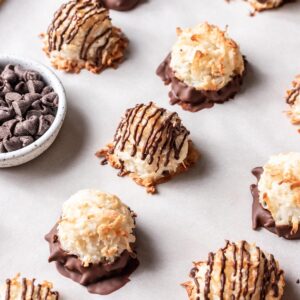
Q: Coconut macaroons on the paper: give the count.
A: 10